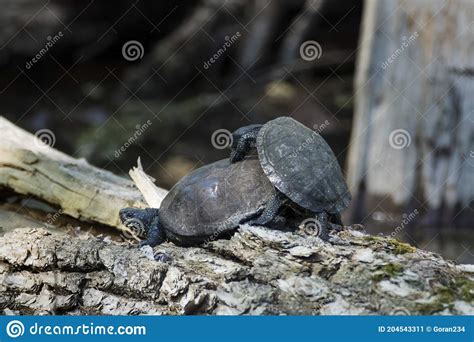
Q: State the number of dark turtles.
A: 2